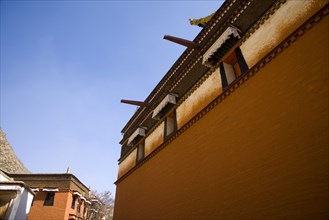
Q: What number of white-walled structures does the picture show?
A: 1